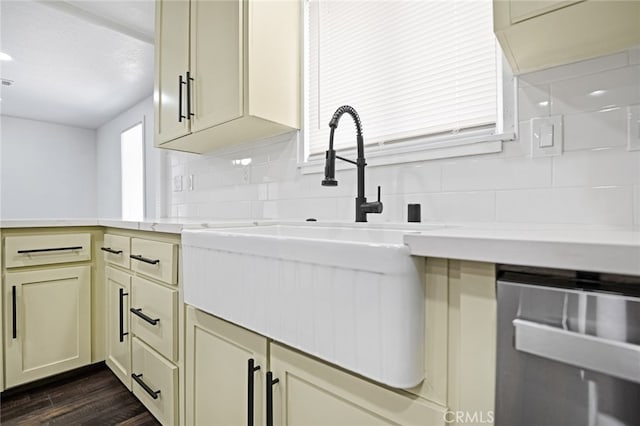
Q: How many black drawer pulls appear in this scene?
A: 5